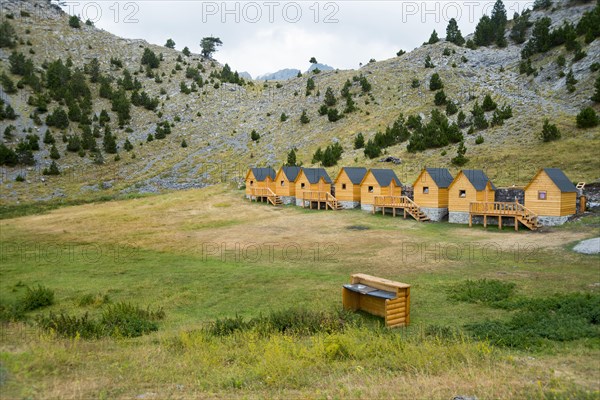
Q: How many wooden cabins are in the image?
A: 8